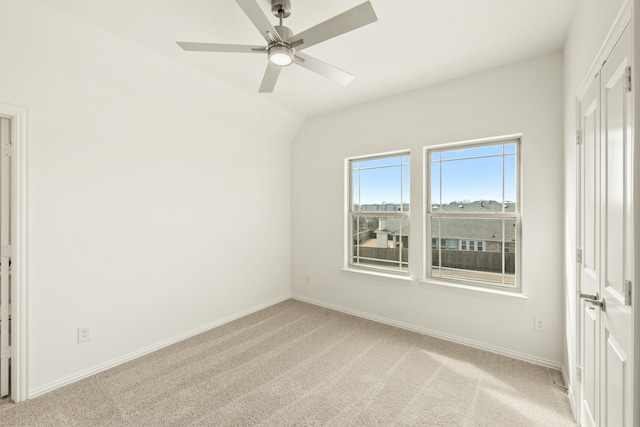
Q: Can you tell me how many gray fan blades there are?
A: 5